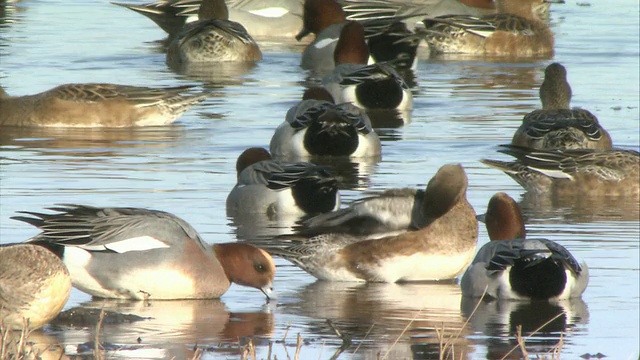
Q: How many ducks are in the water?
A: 15